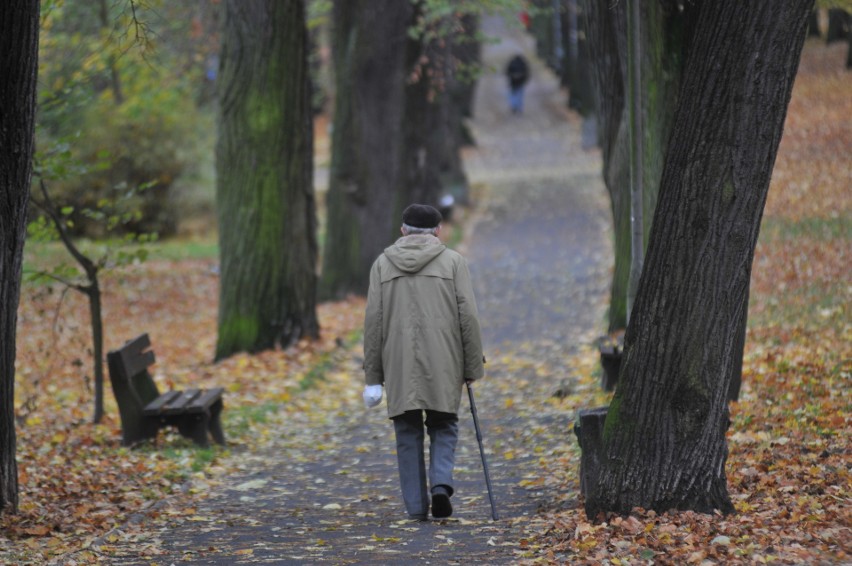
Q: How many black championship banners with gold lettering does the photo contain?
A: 0